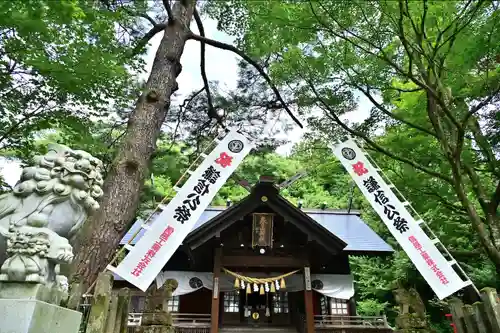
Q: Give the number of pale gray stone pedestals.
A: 1